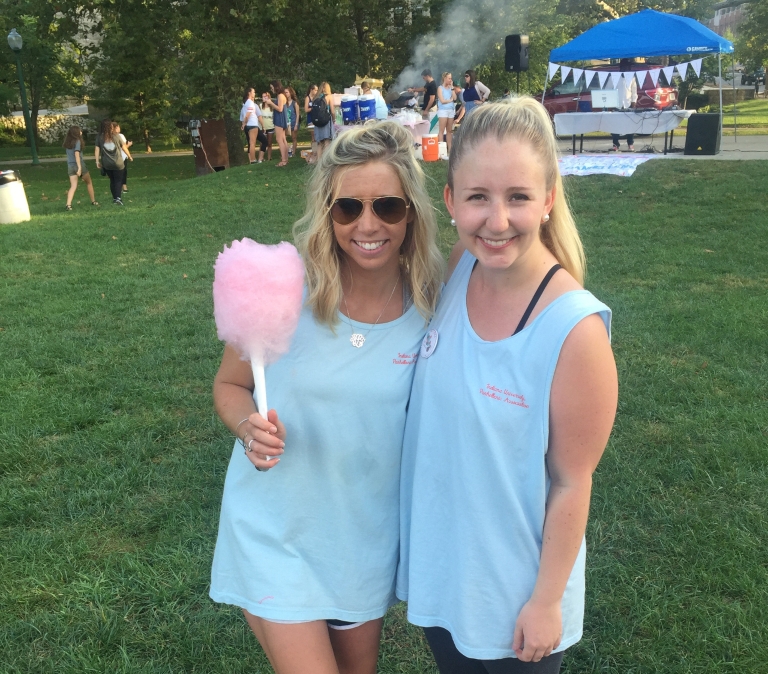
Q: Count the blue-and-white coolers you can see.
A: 2